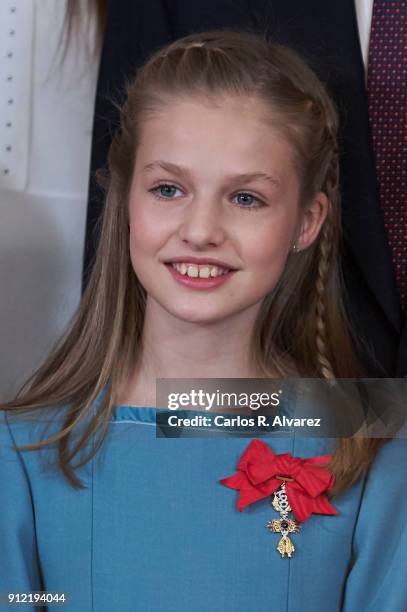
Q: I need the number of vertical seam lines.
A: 2